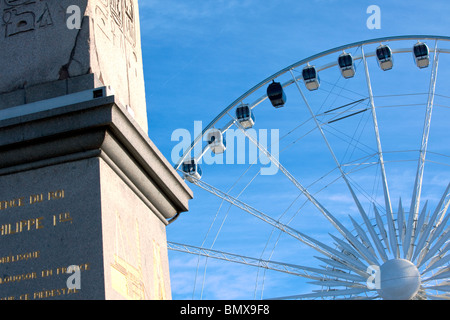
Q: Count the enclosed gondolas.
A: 8